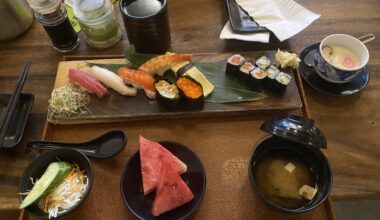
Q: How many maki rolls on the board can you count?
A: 6